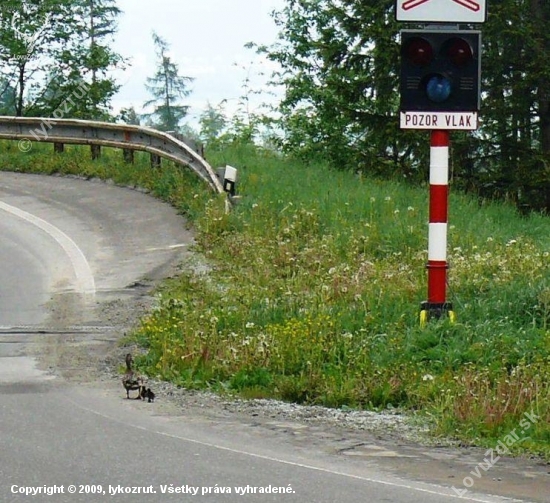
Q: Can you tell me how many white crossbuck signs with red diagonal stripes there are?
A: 1